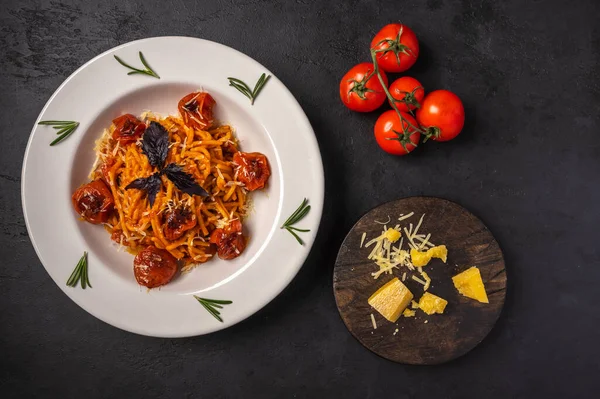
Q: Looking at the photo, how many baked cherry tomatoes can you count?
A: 7